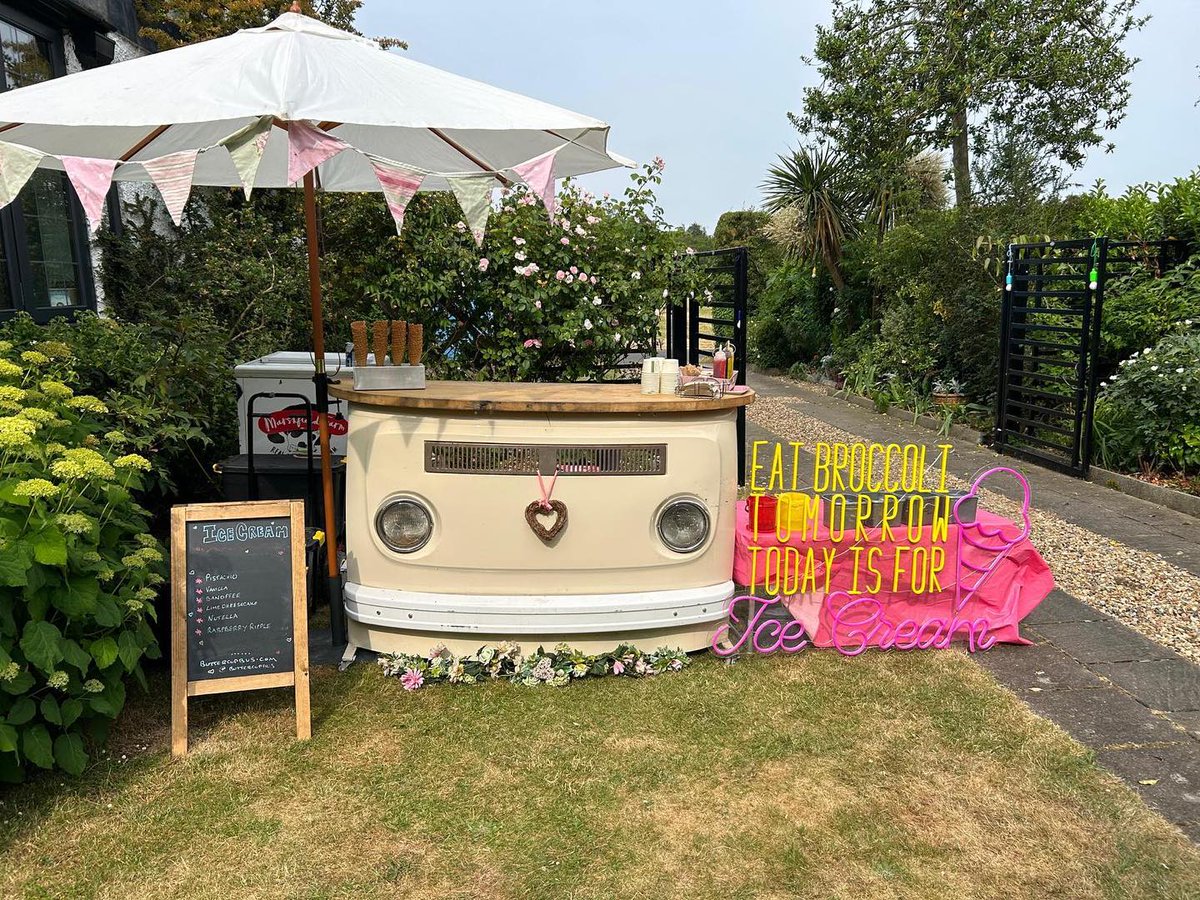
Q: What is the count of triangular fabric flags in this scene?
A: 8